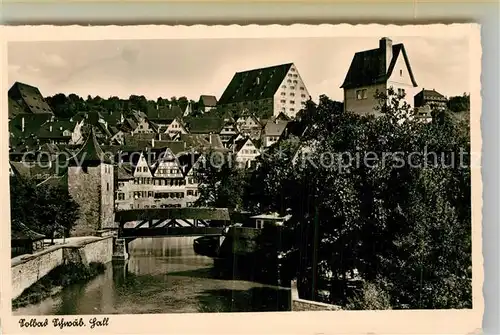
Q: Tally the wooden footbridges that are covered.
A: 1